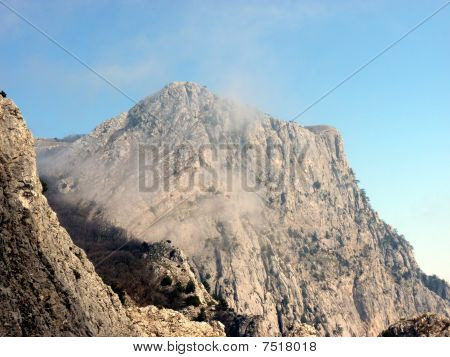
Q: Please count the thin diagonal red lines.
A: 0